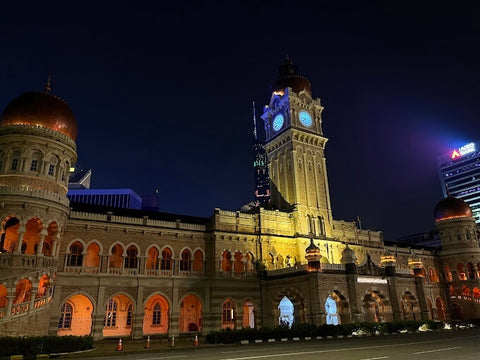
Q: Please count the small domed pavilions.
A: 4